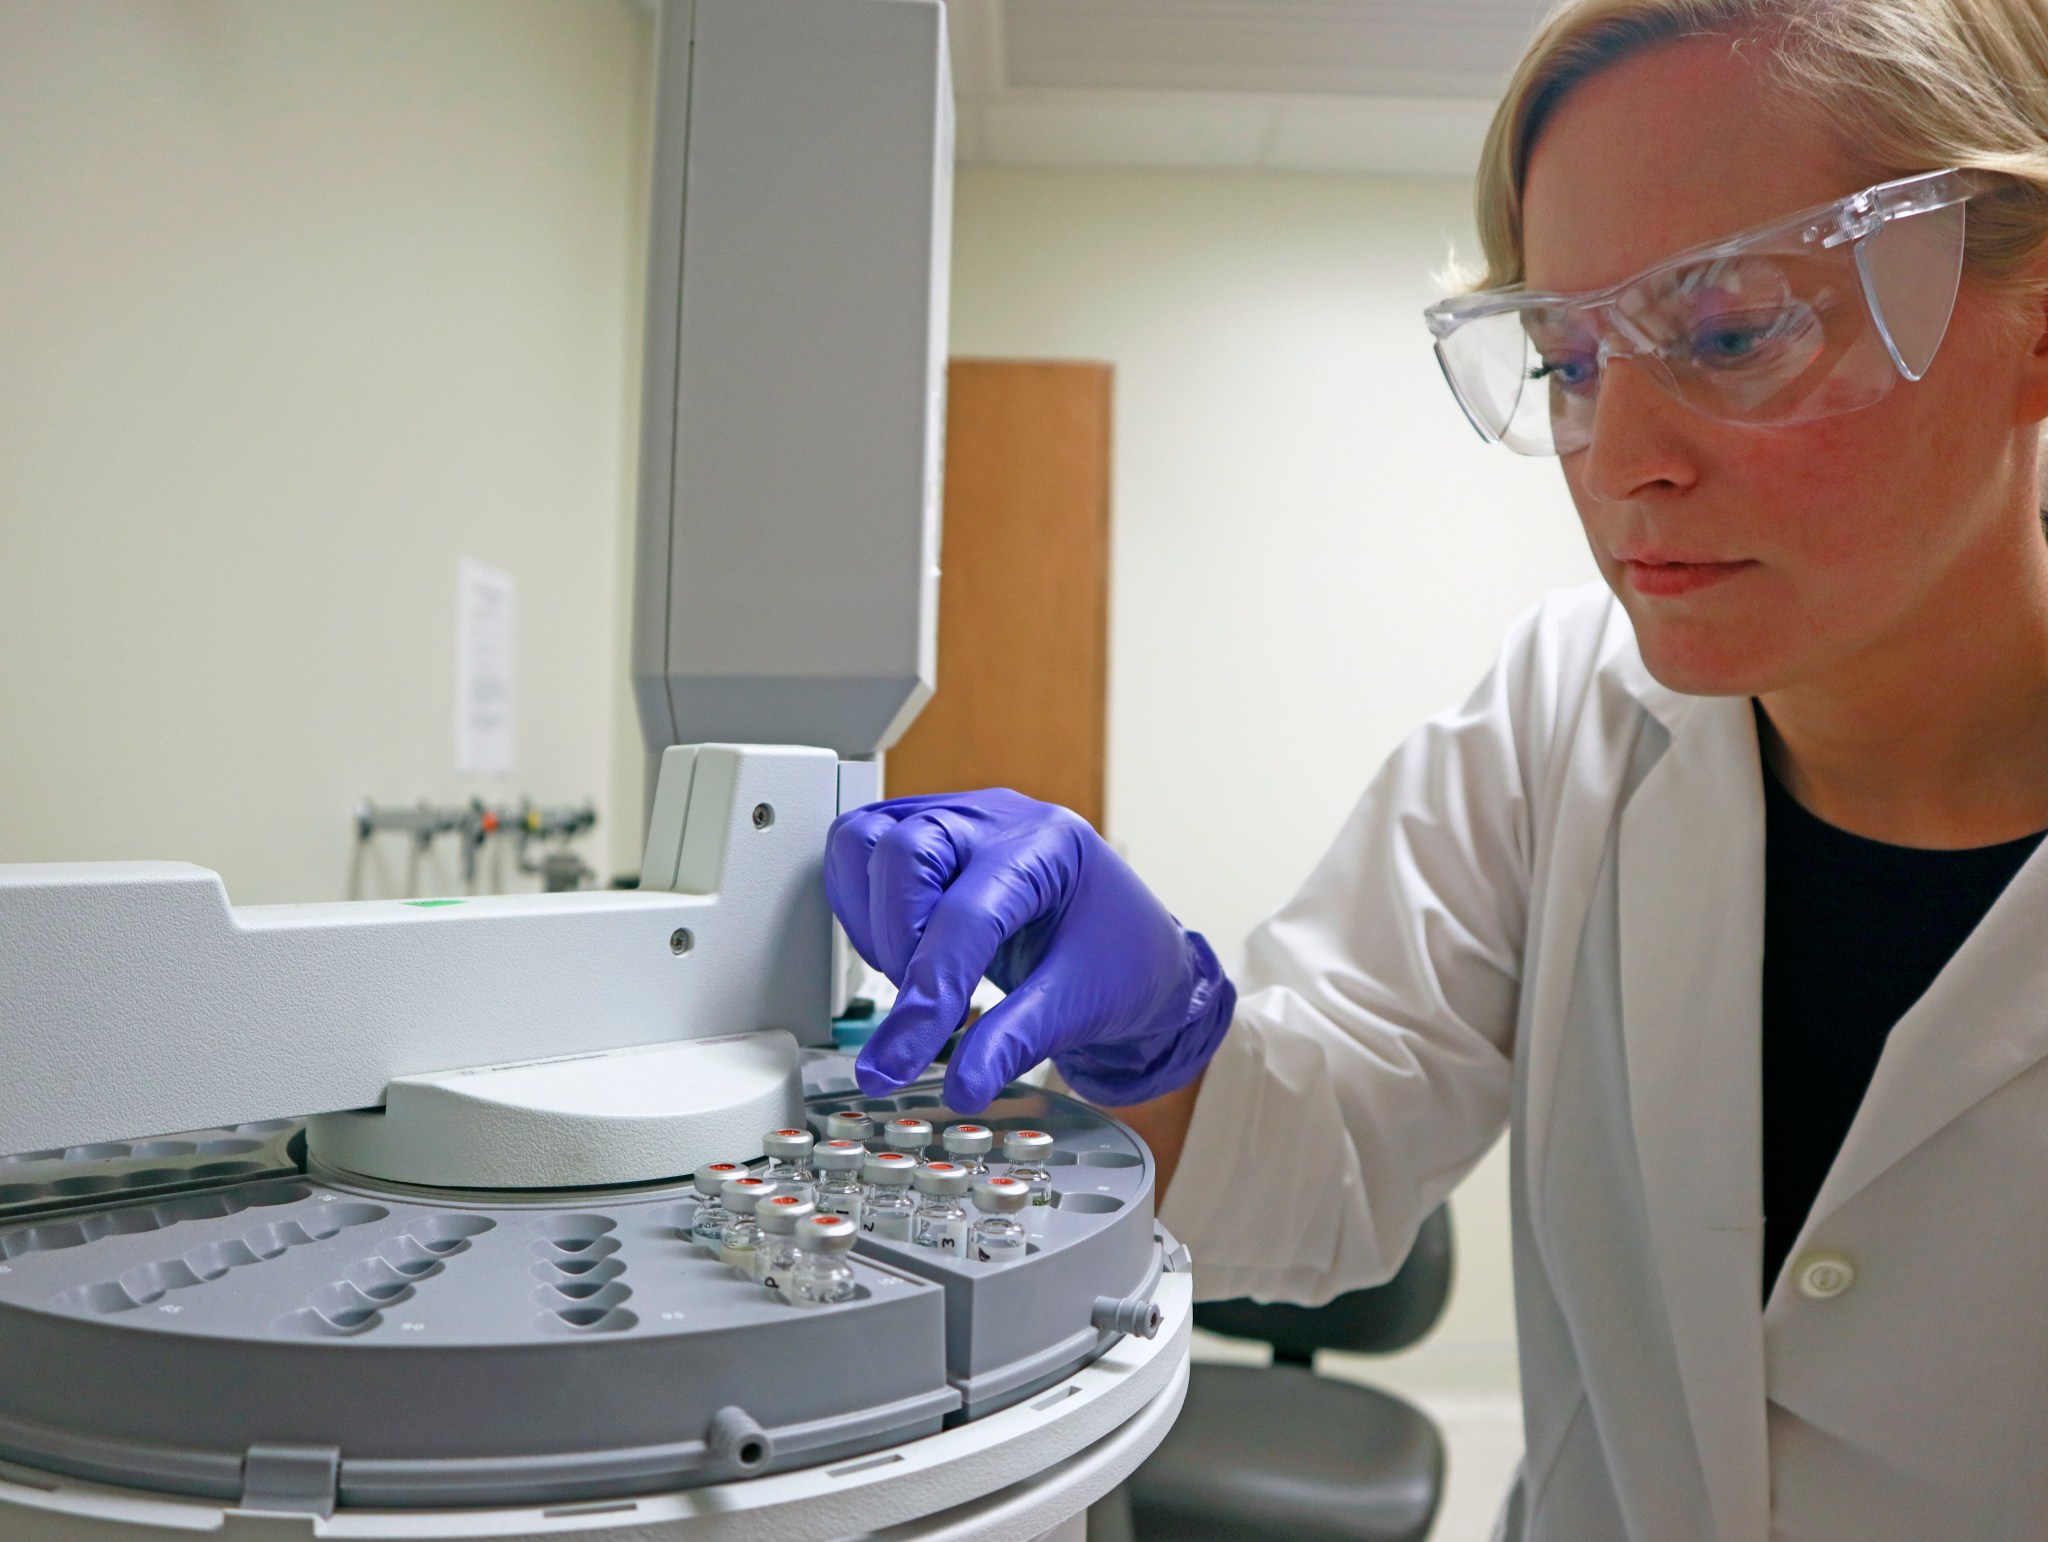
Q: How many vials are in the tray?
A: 13